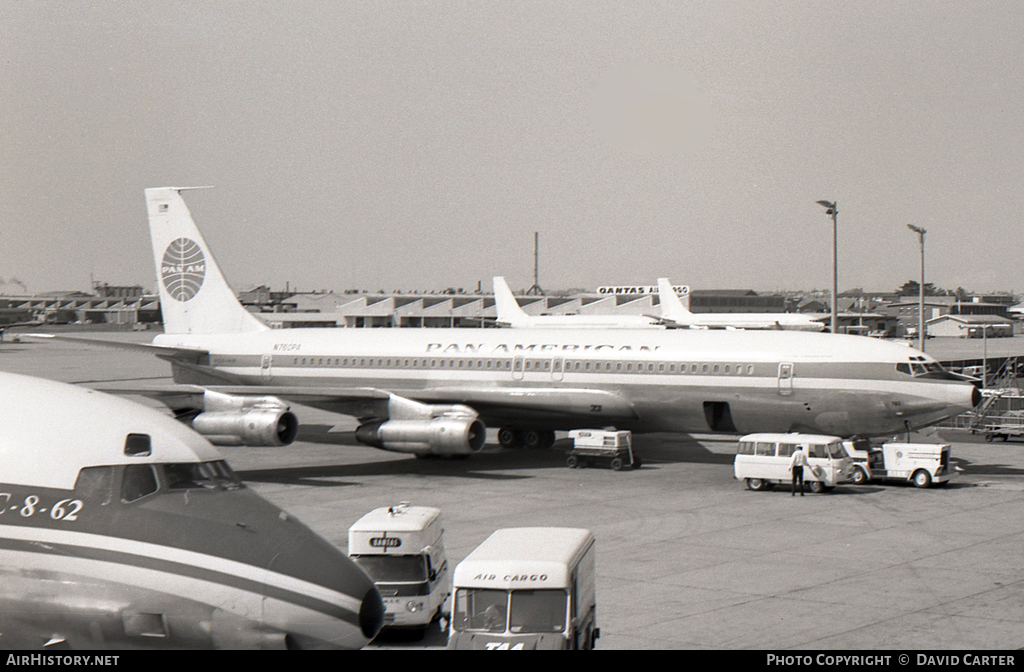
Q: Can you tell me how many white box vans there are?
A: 2